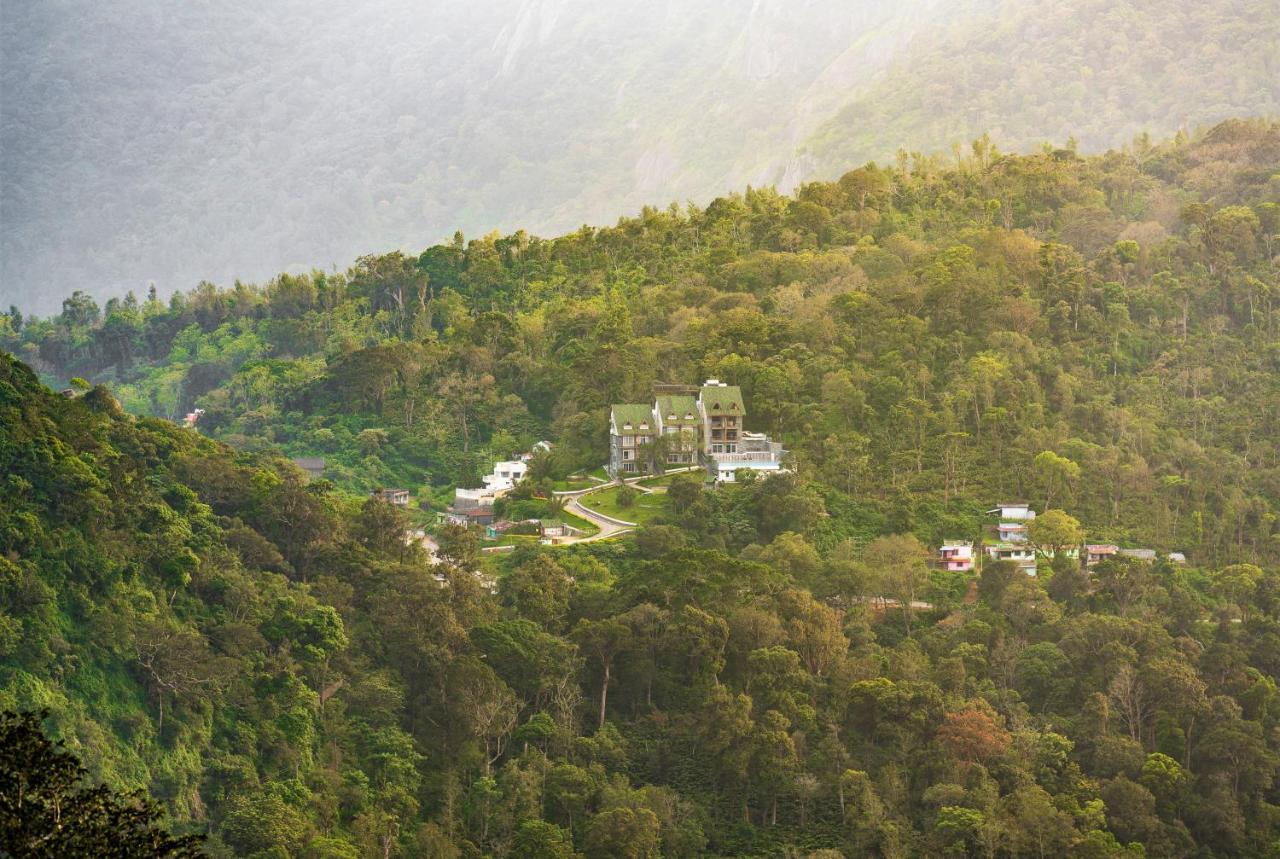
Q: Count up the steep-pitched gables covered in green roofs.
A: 3